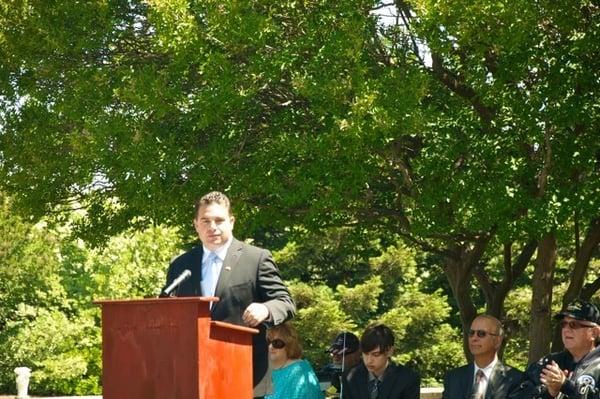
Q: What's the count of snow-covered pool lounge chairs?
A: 0